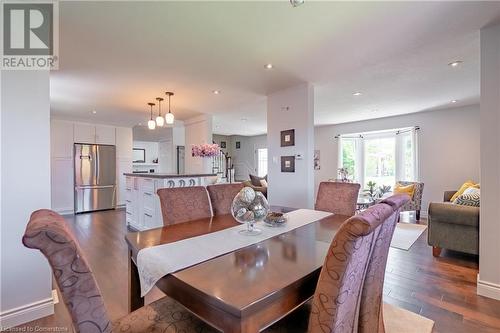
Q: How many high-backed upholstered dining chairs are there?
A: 6